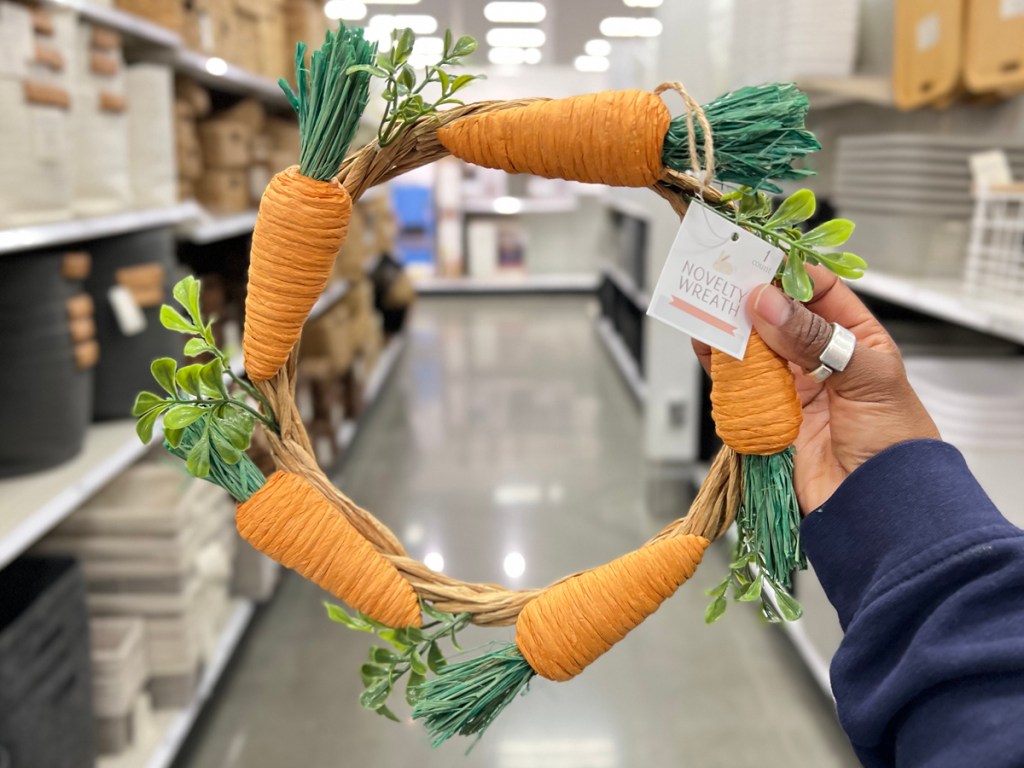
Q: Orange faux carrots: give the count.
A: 5